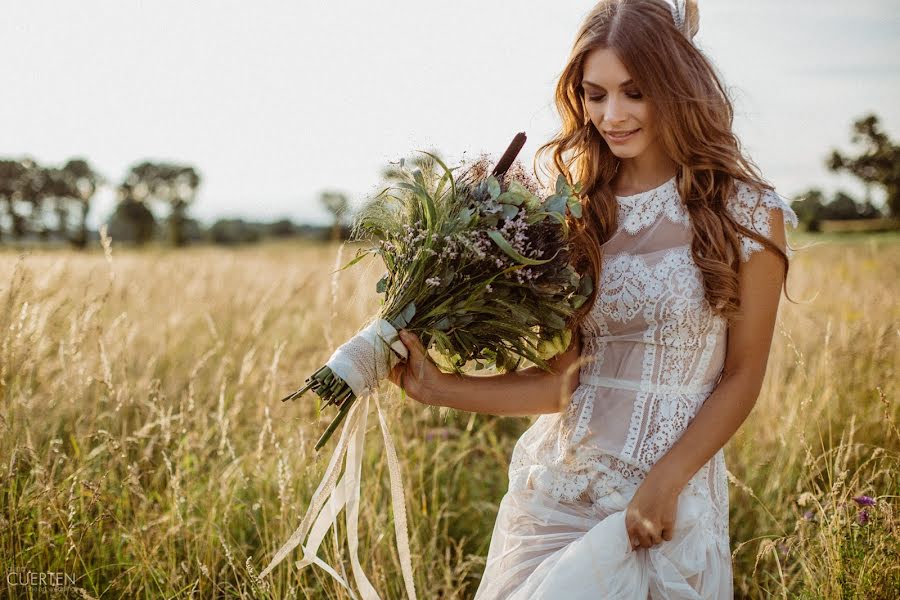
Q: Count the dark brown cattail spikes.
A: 1